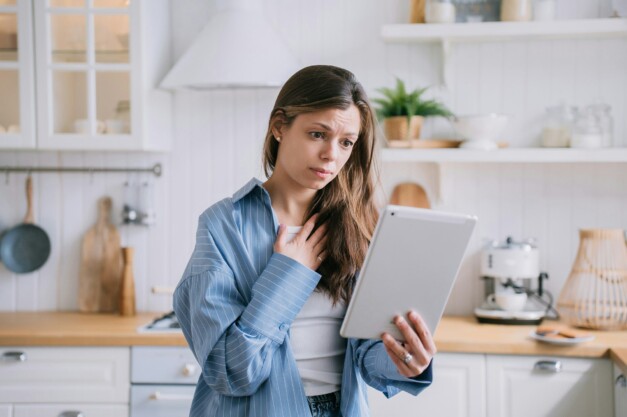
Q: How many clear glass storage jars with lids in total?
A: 3